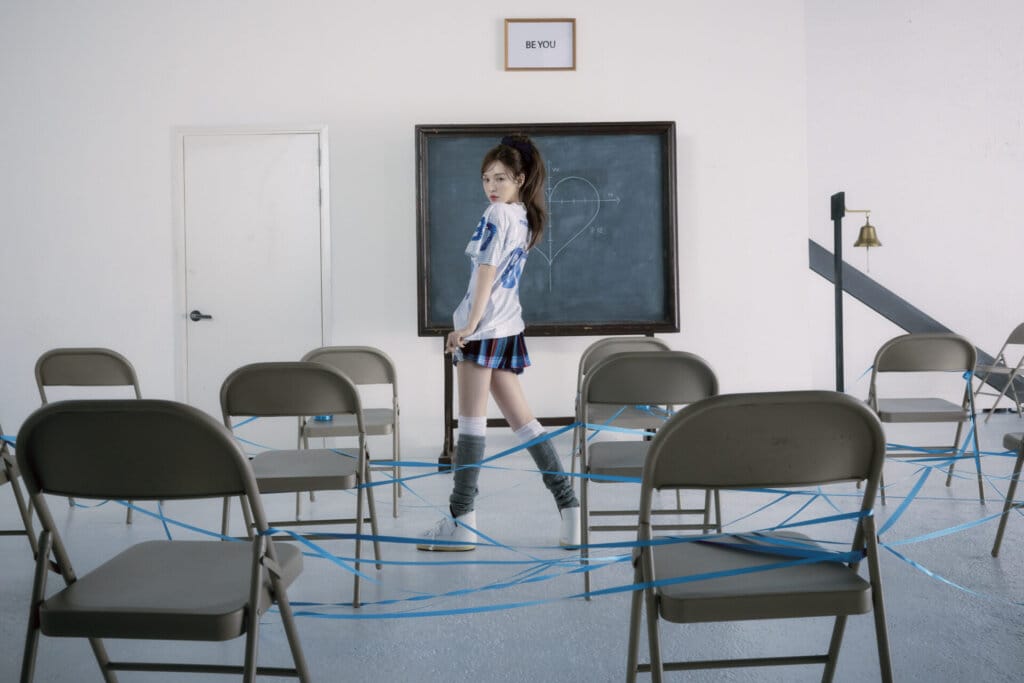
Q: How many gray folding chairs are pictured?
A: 11